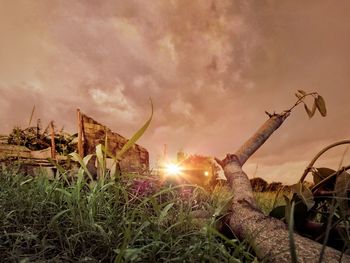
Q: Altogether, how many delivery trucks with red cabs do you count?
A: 0